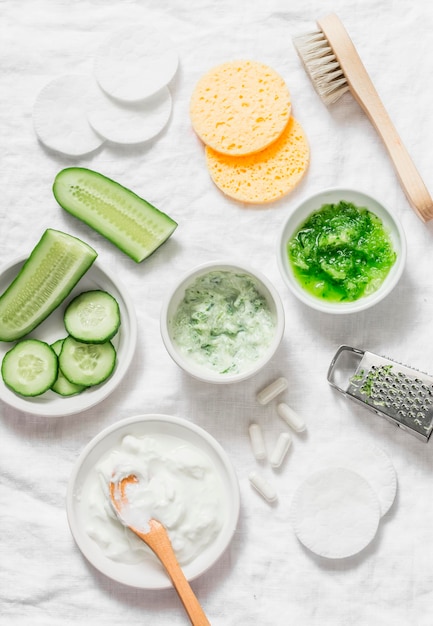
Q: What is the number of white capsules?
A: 5